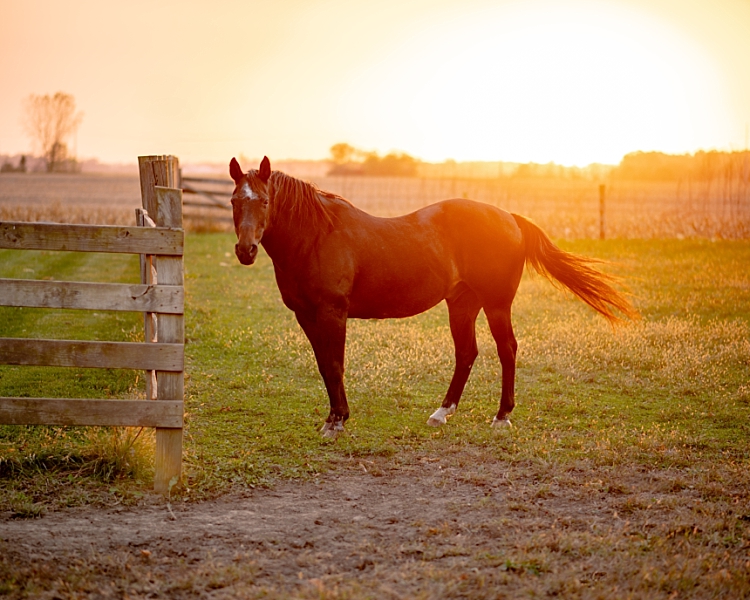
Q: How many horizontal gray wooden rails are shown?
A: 4